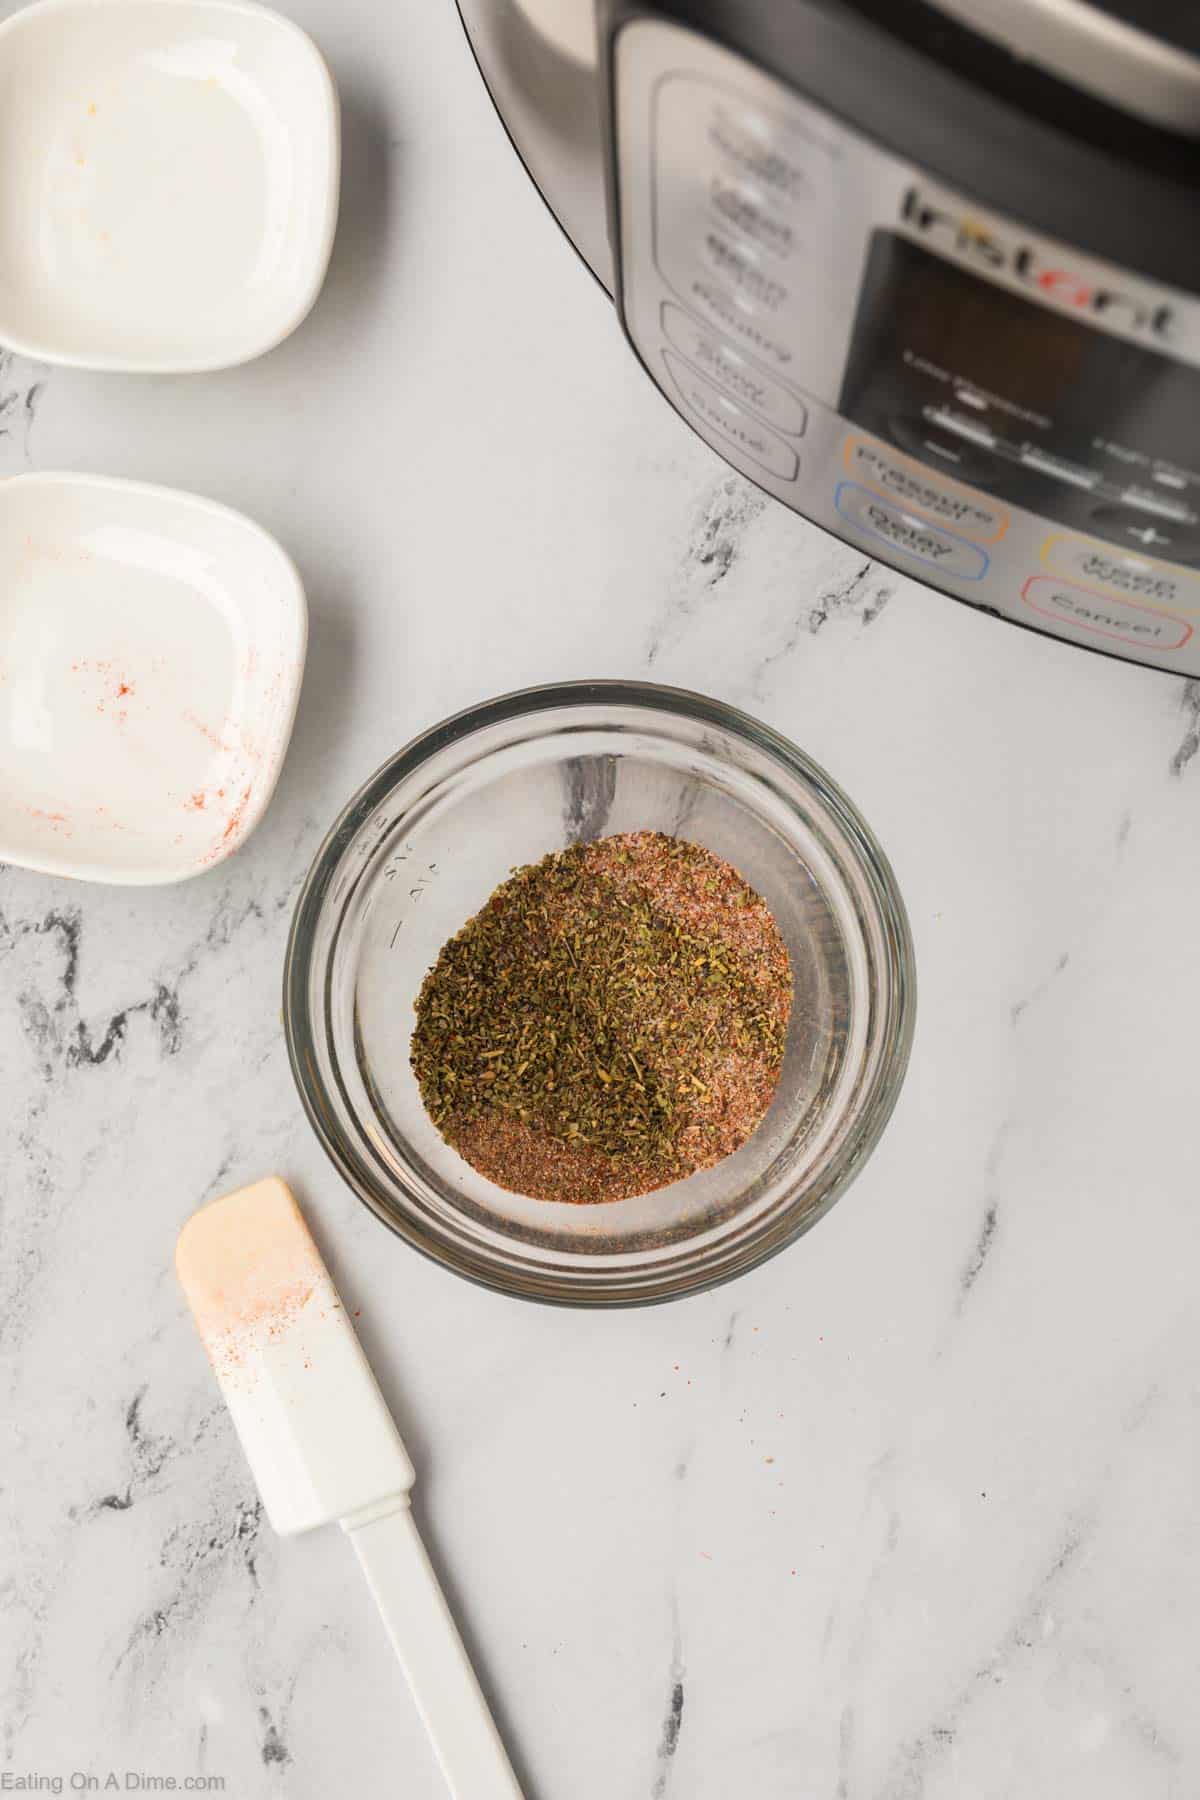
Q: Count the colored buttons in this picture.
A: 4